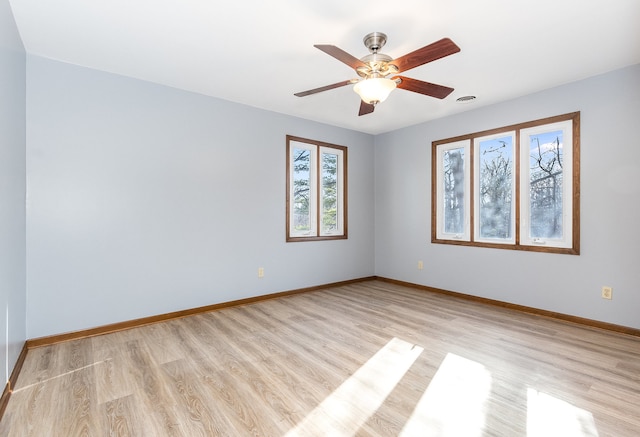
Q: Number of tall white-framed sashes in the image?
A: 5